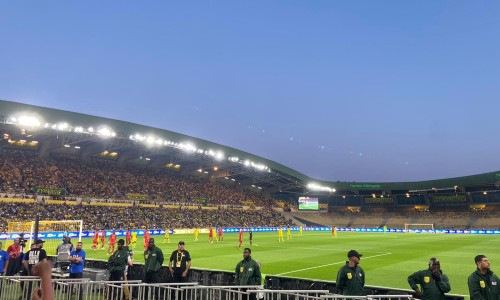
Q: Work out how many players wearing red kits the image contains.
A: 9